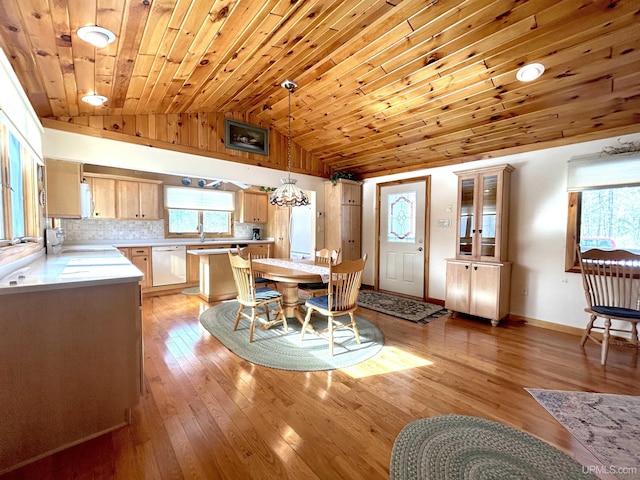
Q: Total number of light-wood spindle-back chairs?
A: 5